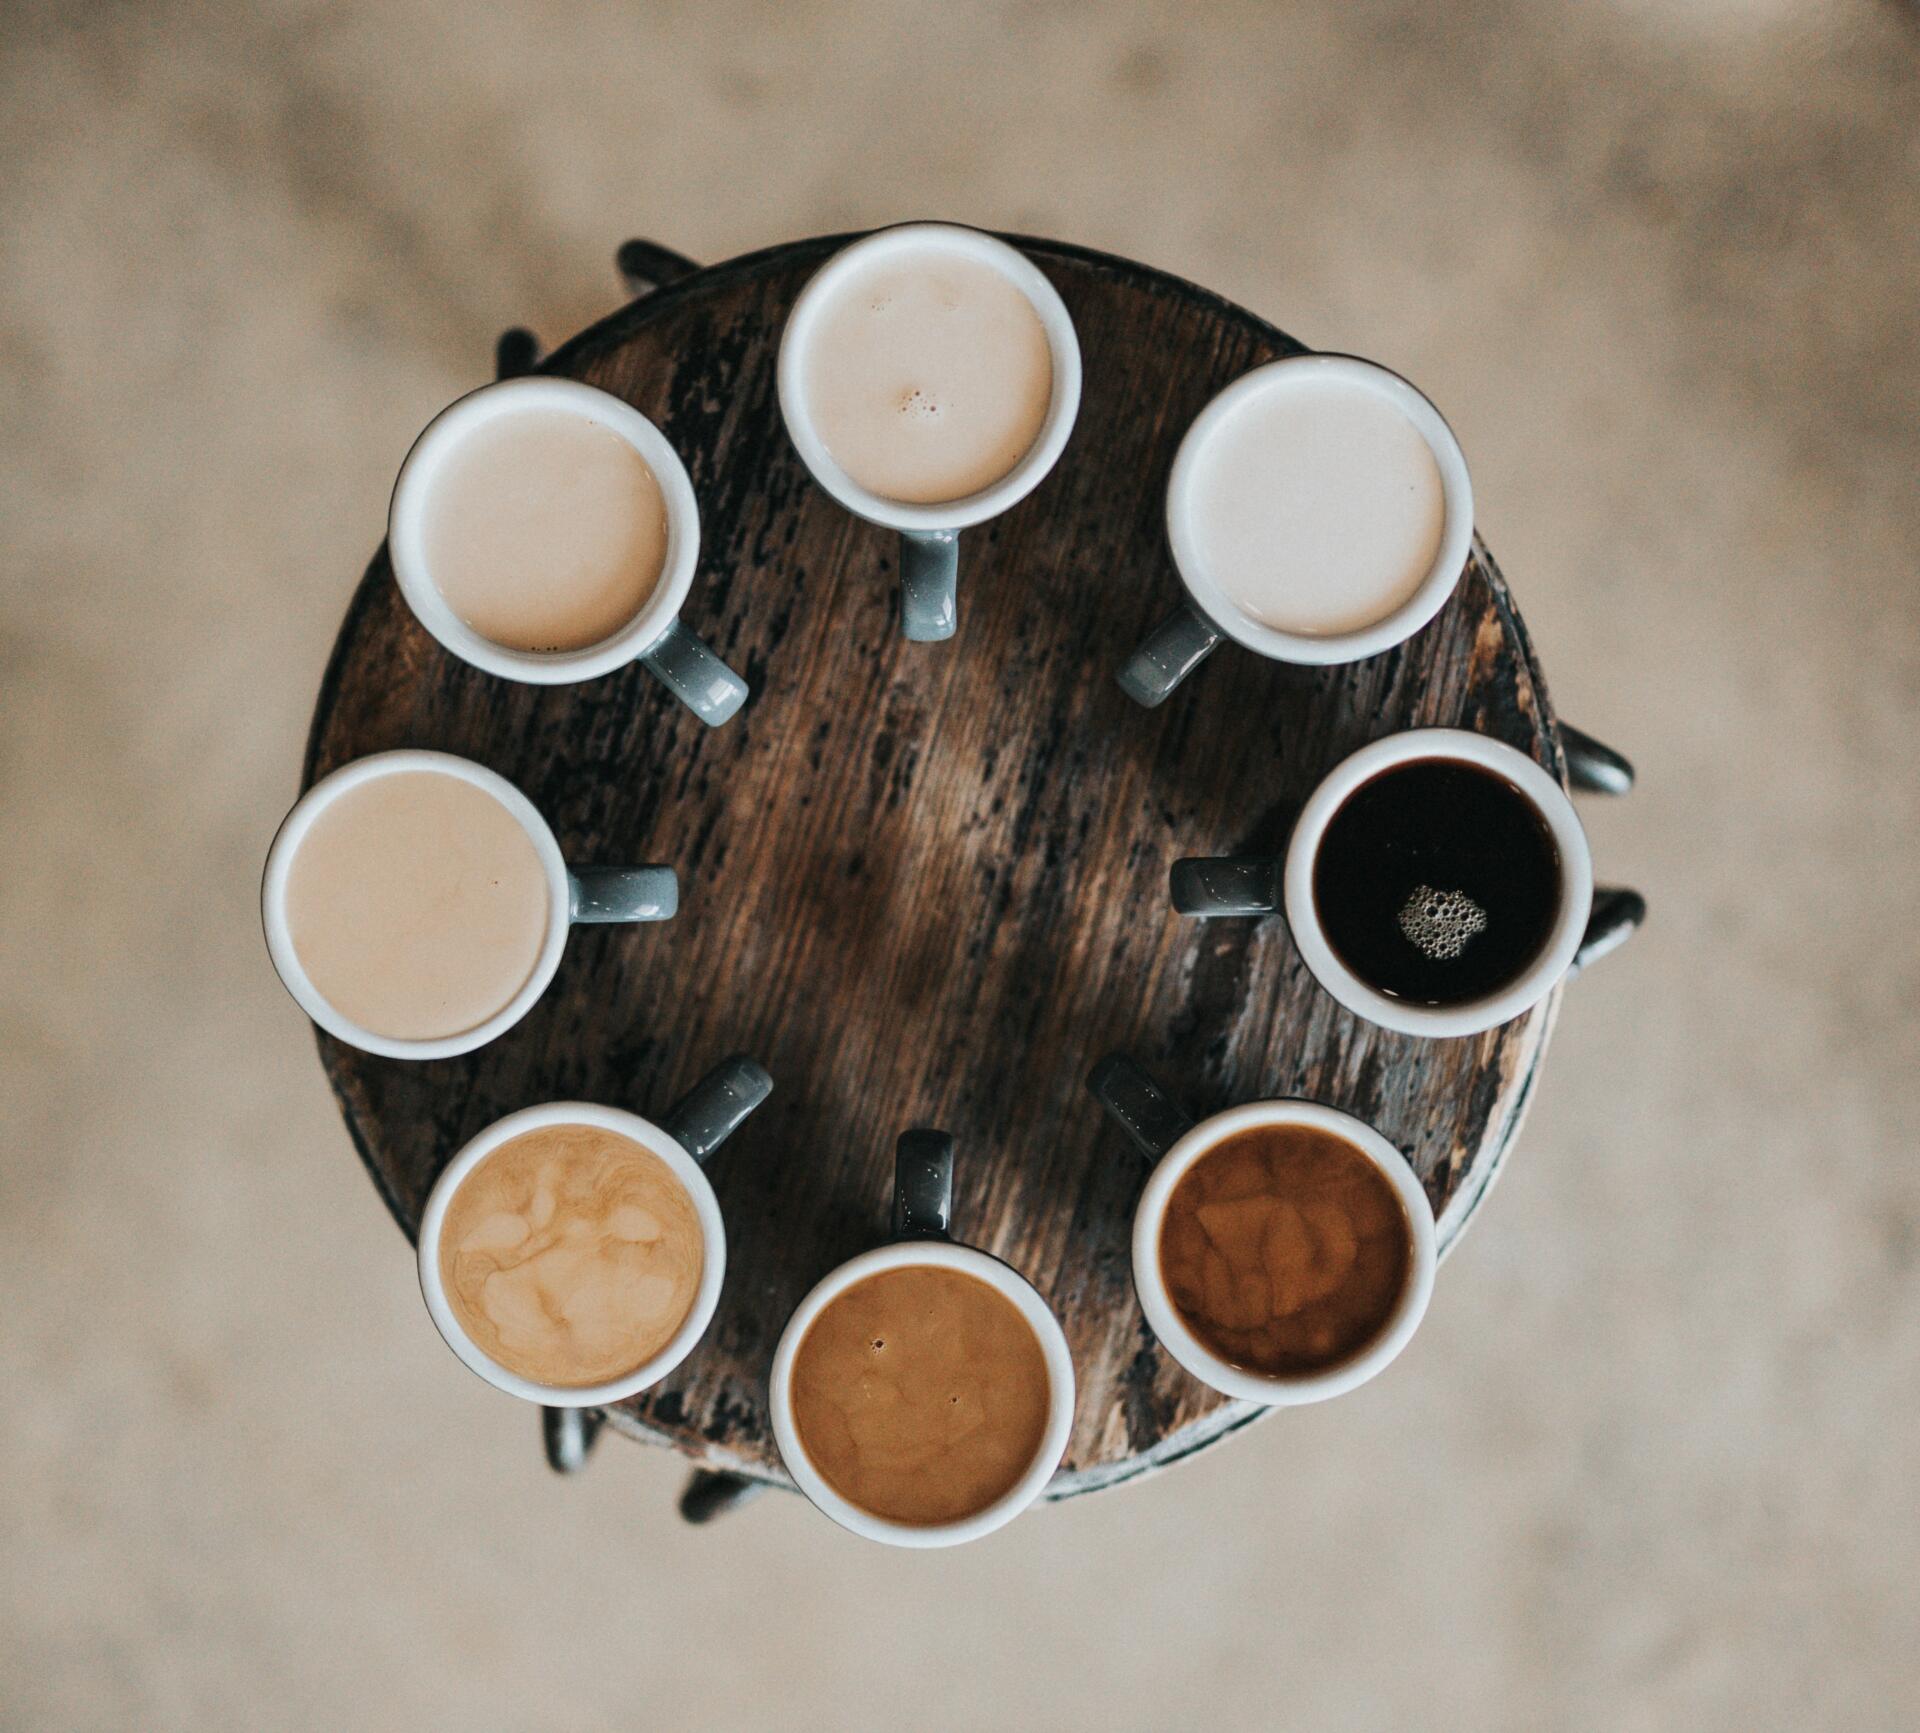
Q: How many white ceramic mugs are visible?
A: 8